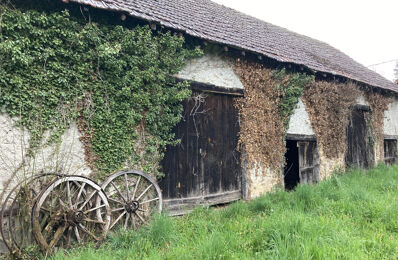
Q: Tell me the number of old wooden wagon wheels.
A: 3